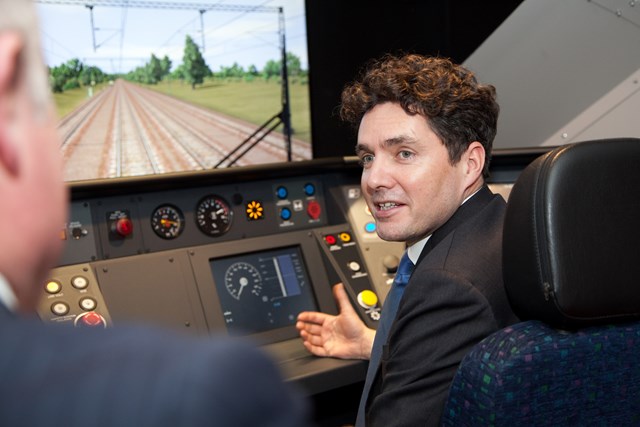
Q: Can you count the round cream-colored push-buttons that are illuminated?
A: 1